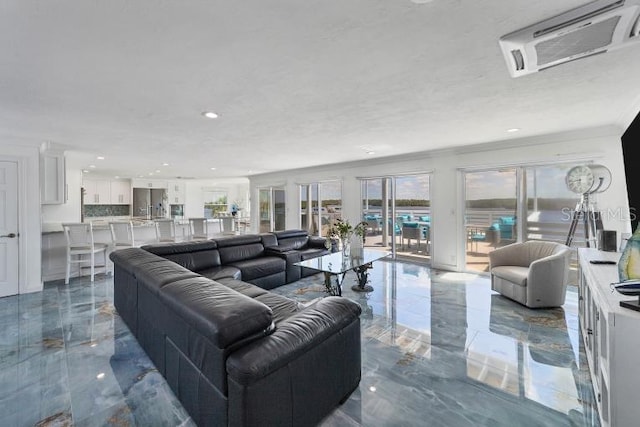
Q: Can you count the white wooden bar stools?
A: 5